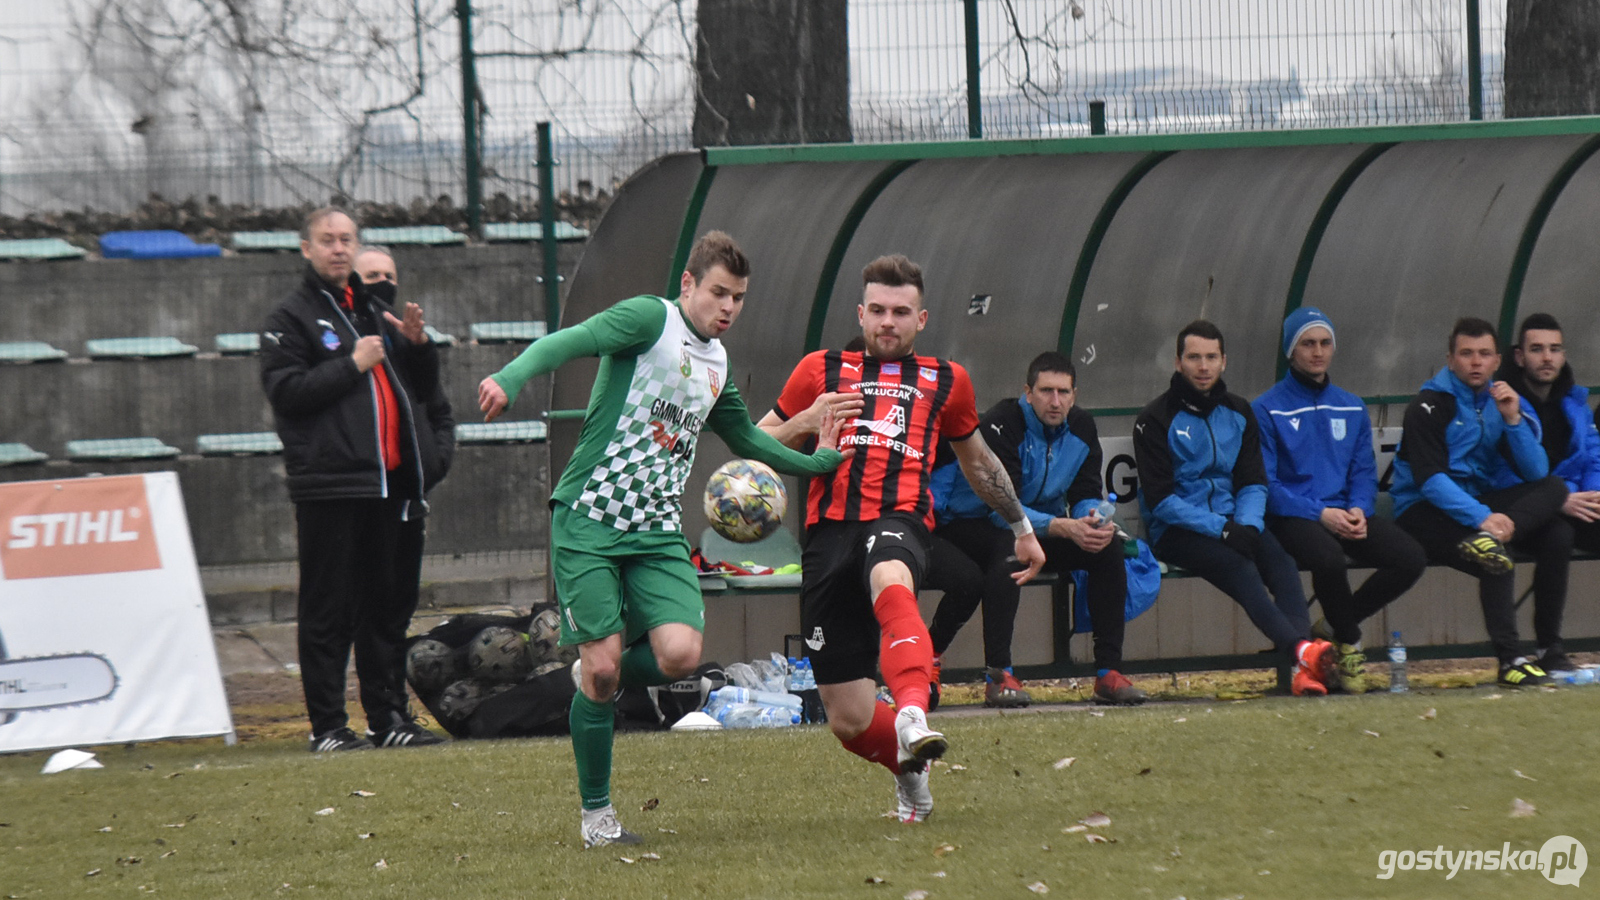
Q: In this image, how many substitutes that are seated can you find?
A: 6